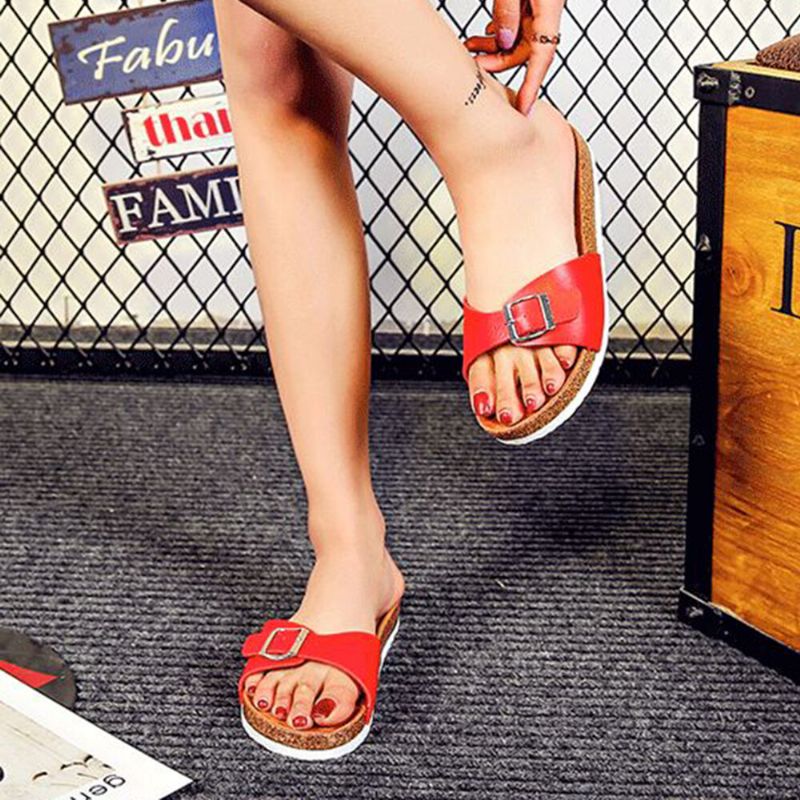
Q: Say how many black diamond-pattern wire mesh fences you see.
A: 1